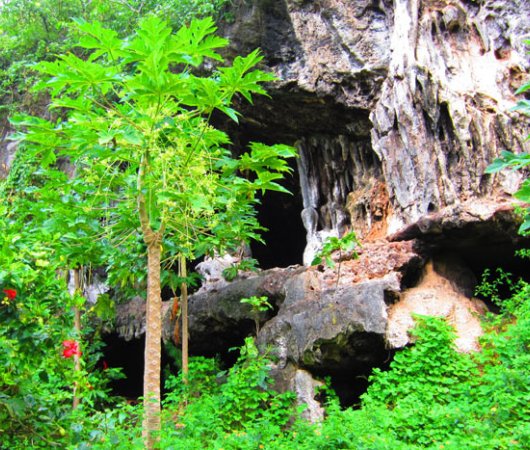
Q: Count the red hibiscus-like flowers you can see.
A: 2